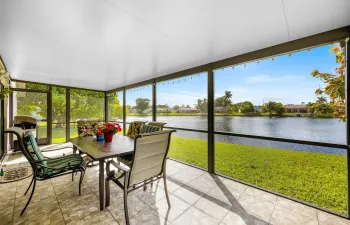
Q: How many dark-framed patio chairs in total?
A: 5